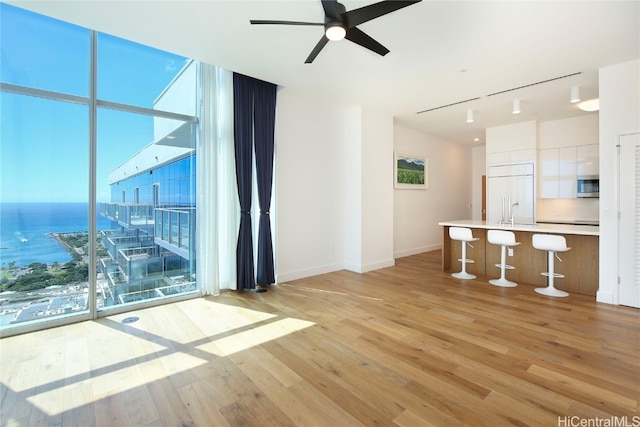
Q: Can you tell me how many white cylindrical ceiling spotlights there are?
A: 3